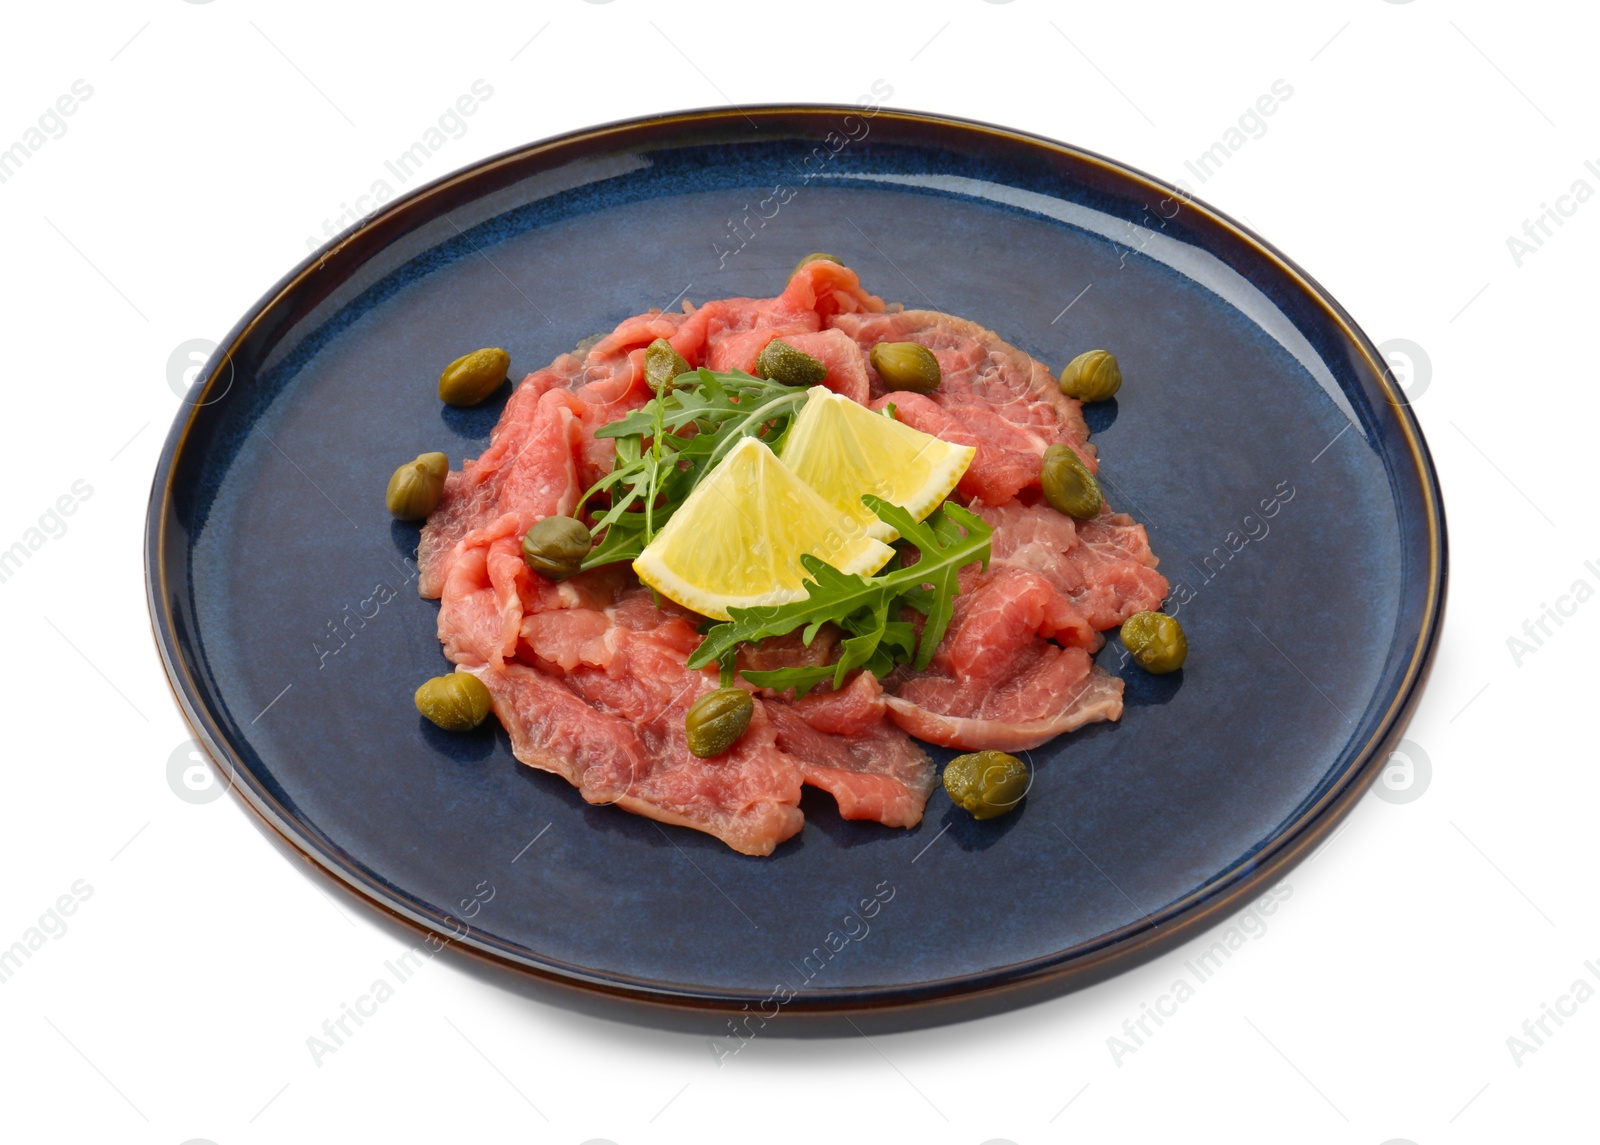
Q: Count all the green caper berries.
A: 13